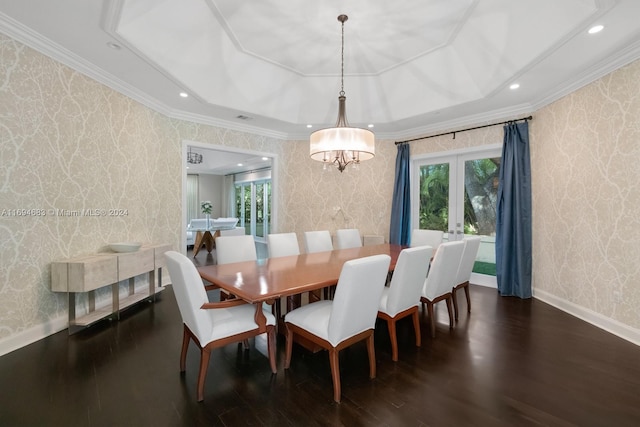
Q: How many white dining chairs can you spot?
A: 10